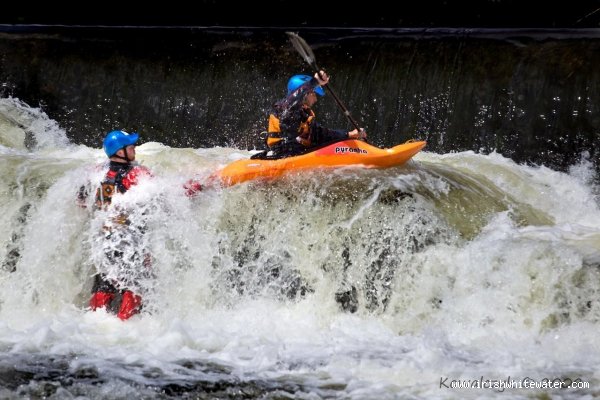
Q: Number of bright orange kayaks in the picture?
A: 1